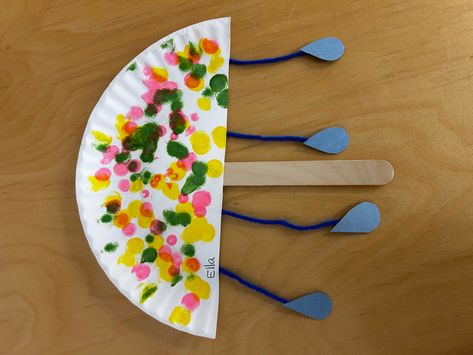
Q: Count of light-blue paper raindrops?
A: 4